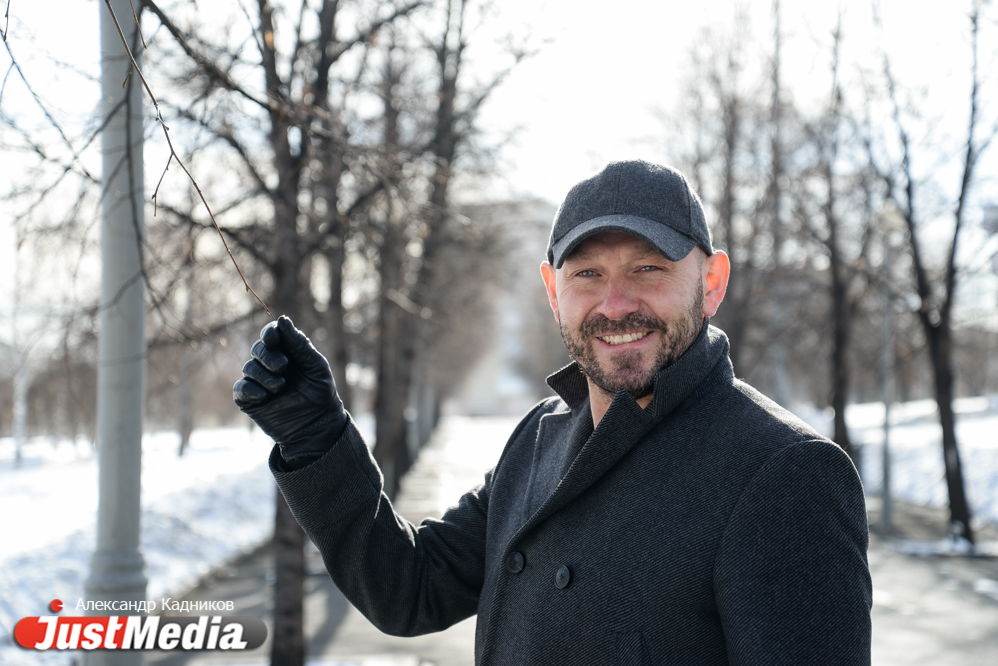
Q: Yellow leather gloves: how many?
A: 0